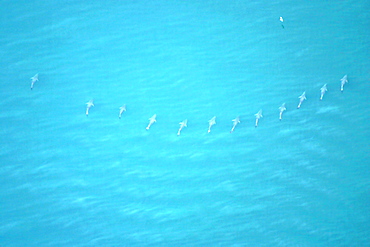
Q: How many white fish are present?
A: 12